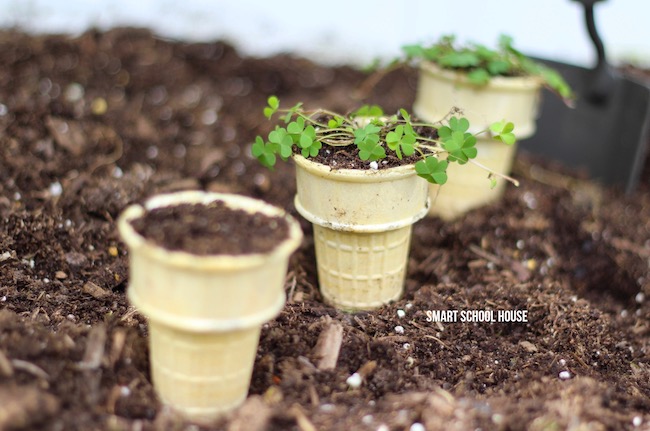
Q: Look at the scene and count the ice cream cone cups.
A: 3